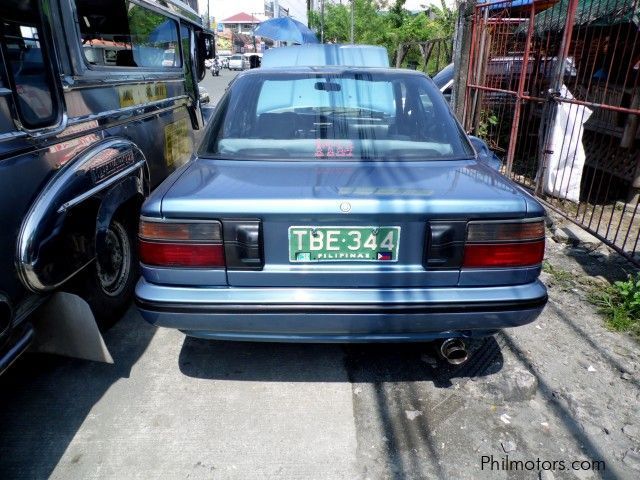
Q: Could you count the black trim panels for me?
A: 2